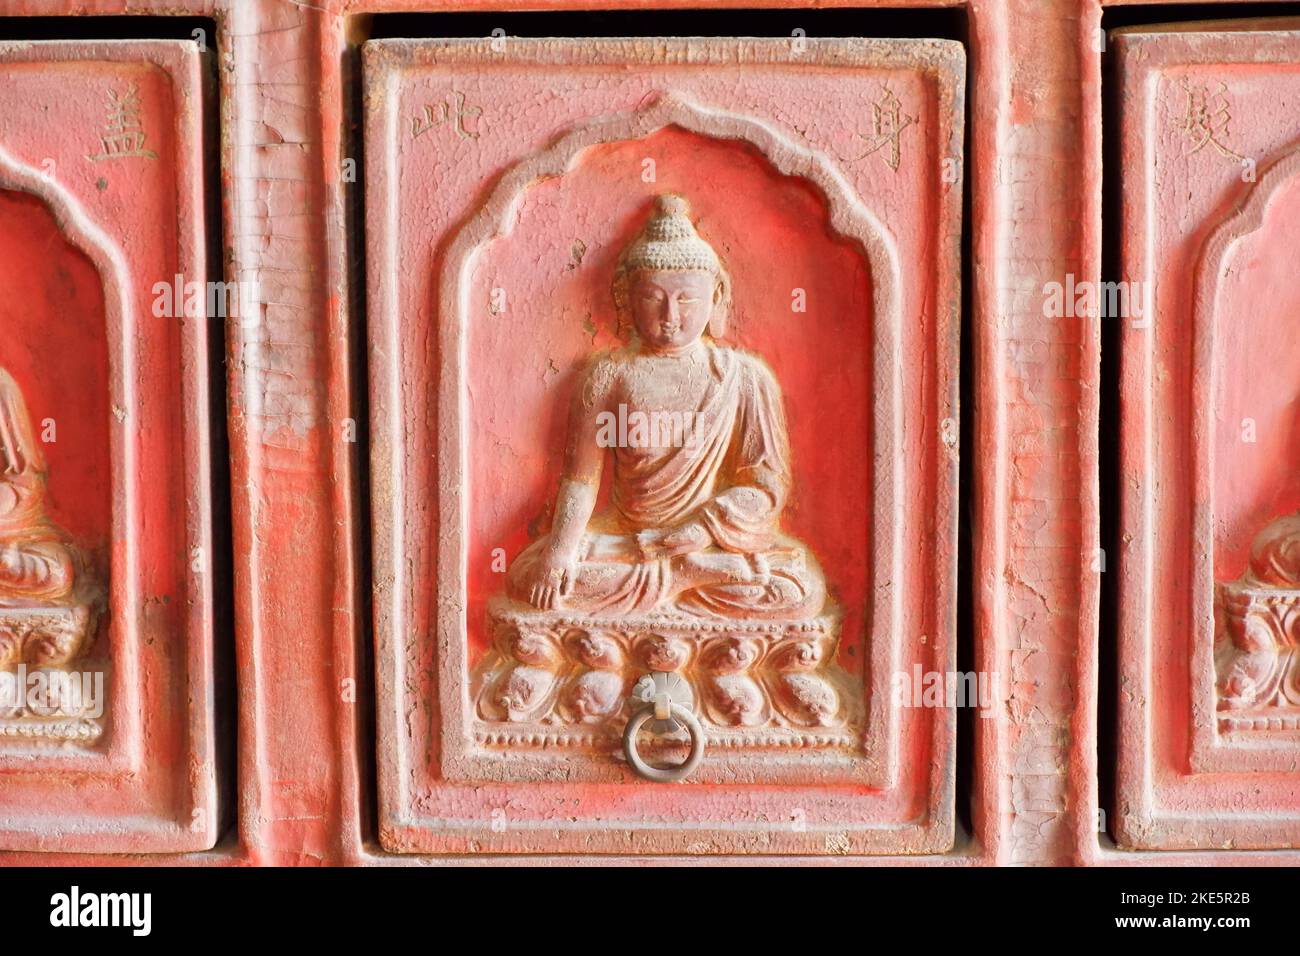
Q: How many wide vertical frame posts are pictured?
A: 2